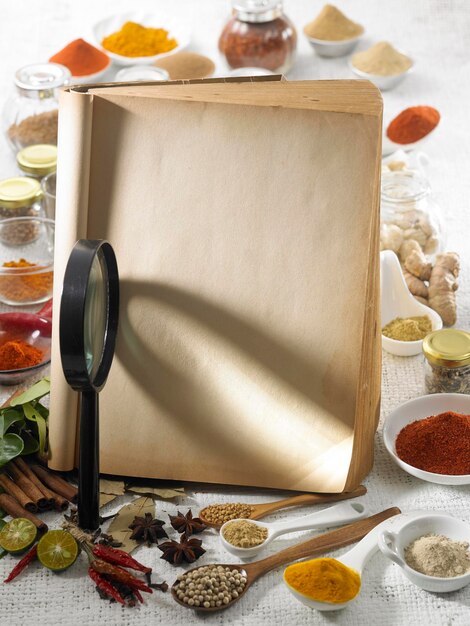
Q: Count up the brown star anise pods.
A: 3